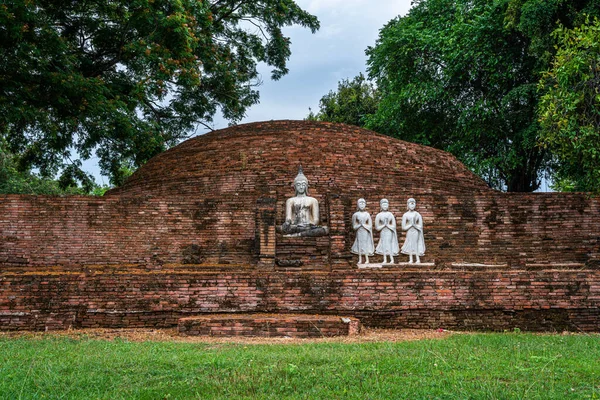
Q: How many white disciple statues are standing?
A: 3